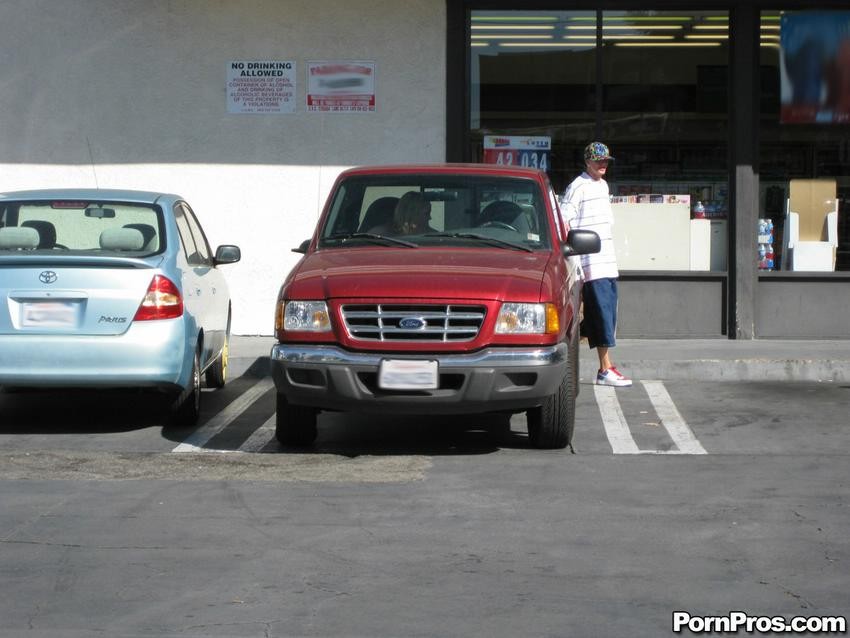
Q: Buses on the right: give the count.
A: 0